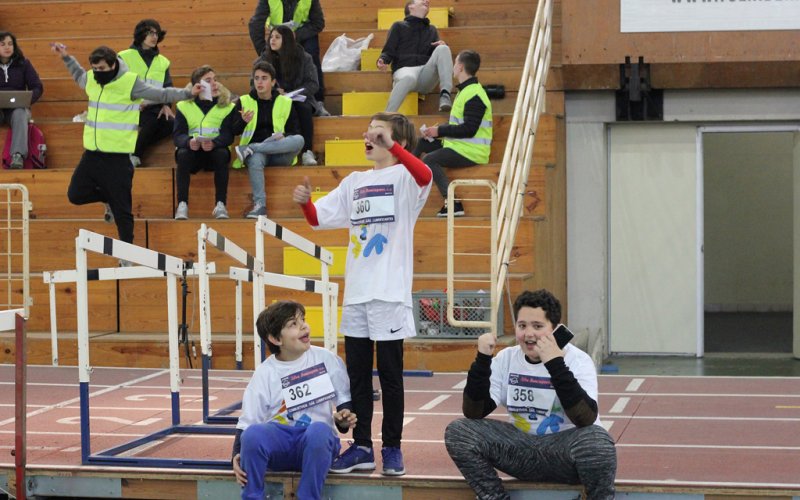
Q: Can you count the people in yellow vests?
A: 6